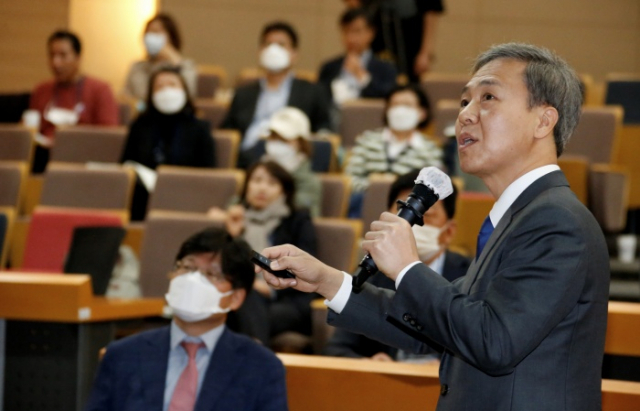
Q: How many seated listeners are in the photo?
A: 10